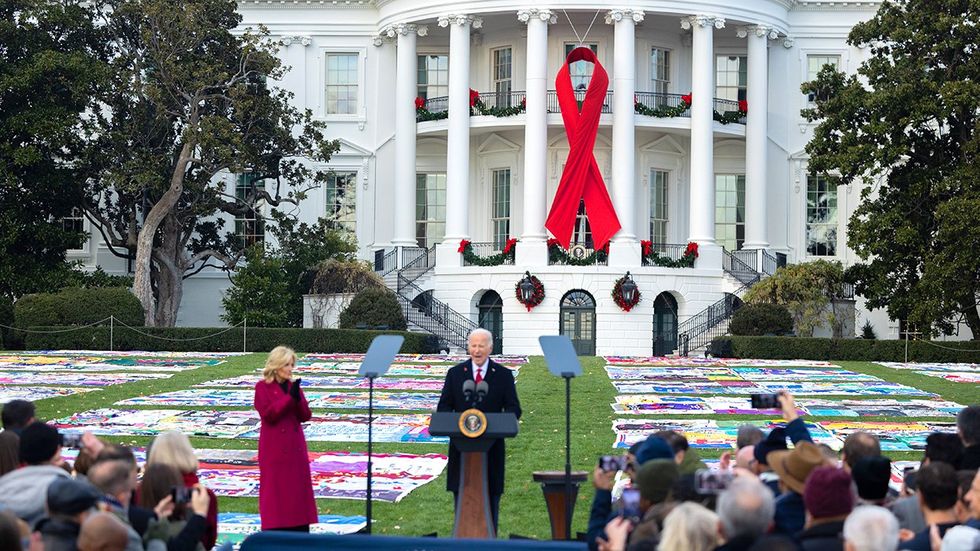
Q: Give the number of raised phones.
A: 6